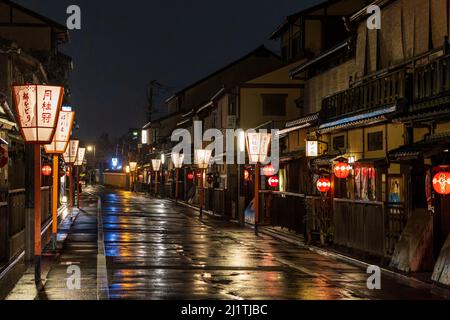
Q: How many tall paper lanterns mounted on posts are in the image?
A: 9